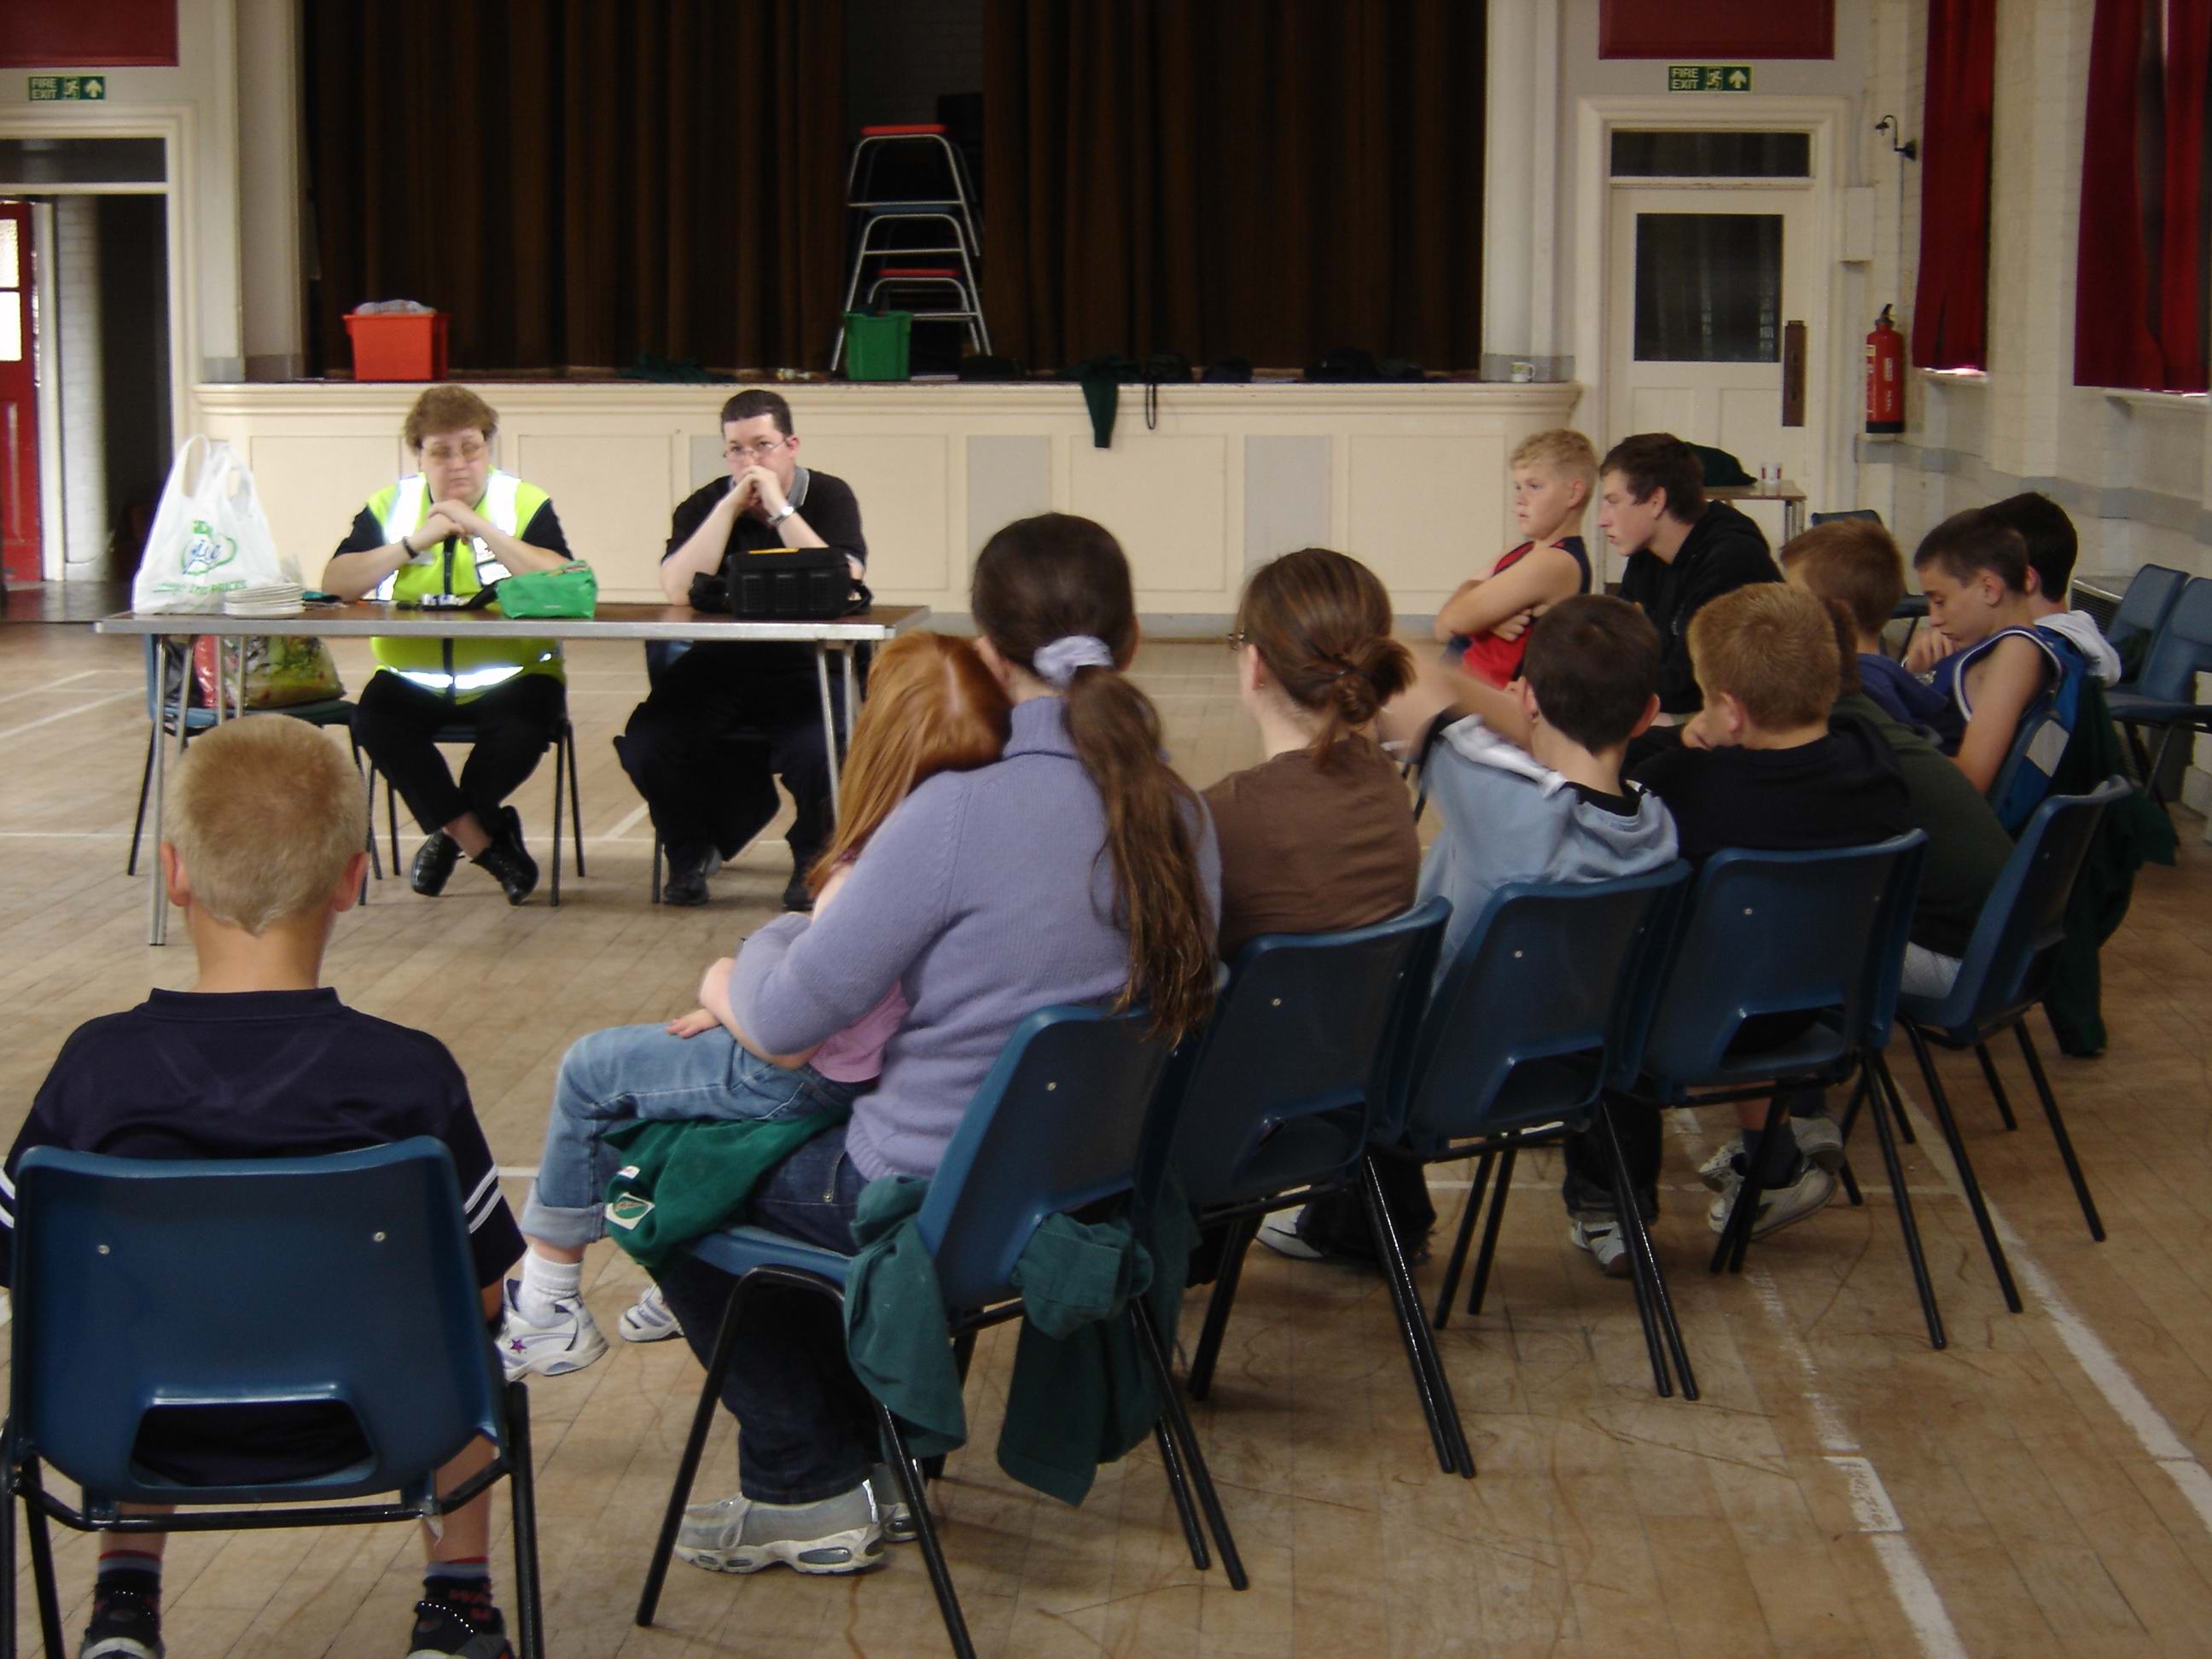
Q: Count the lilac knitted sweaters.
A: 1